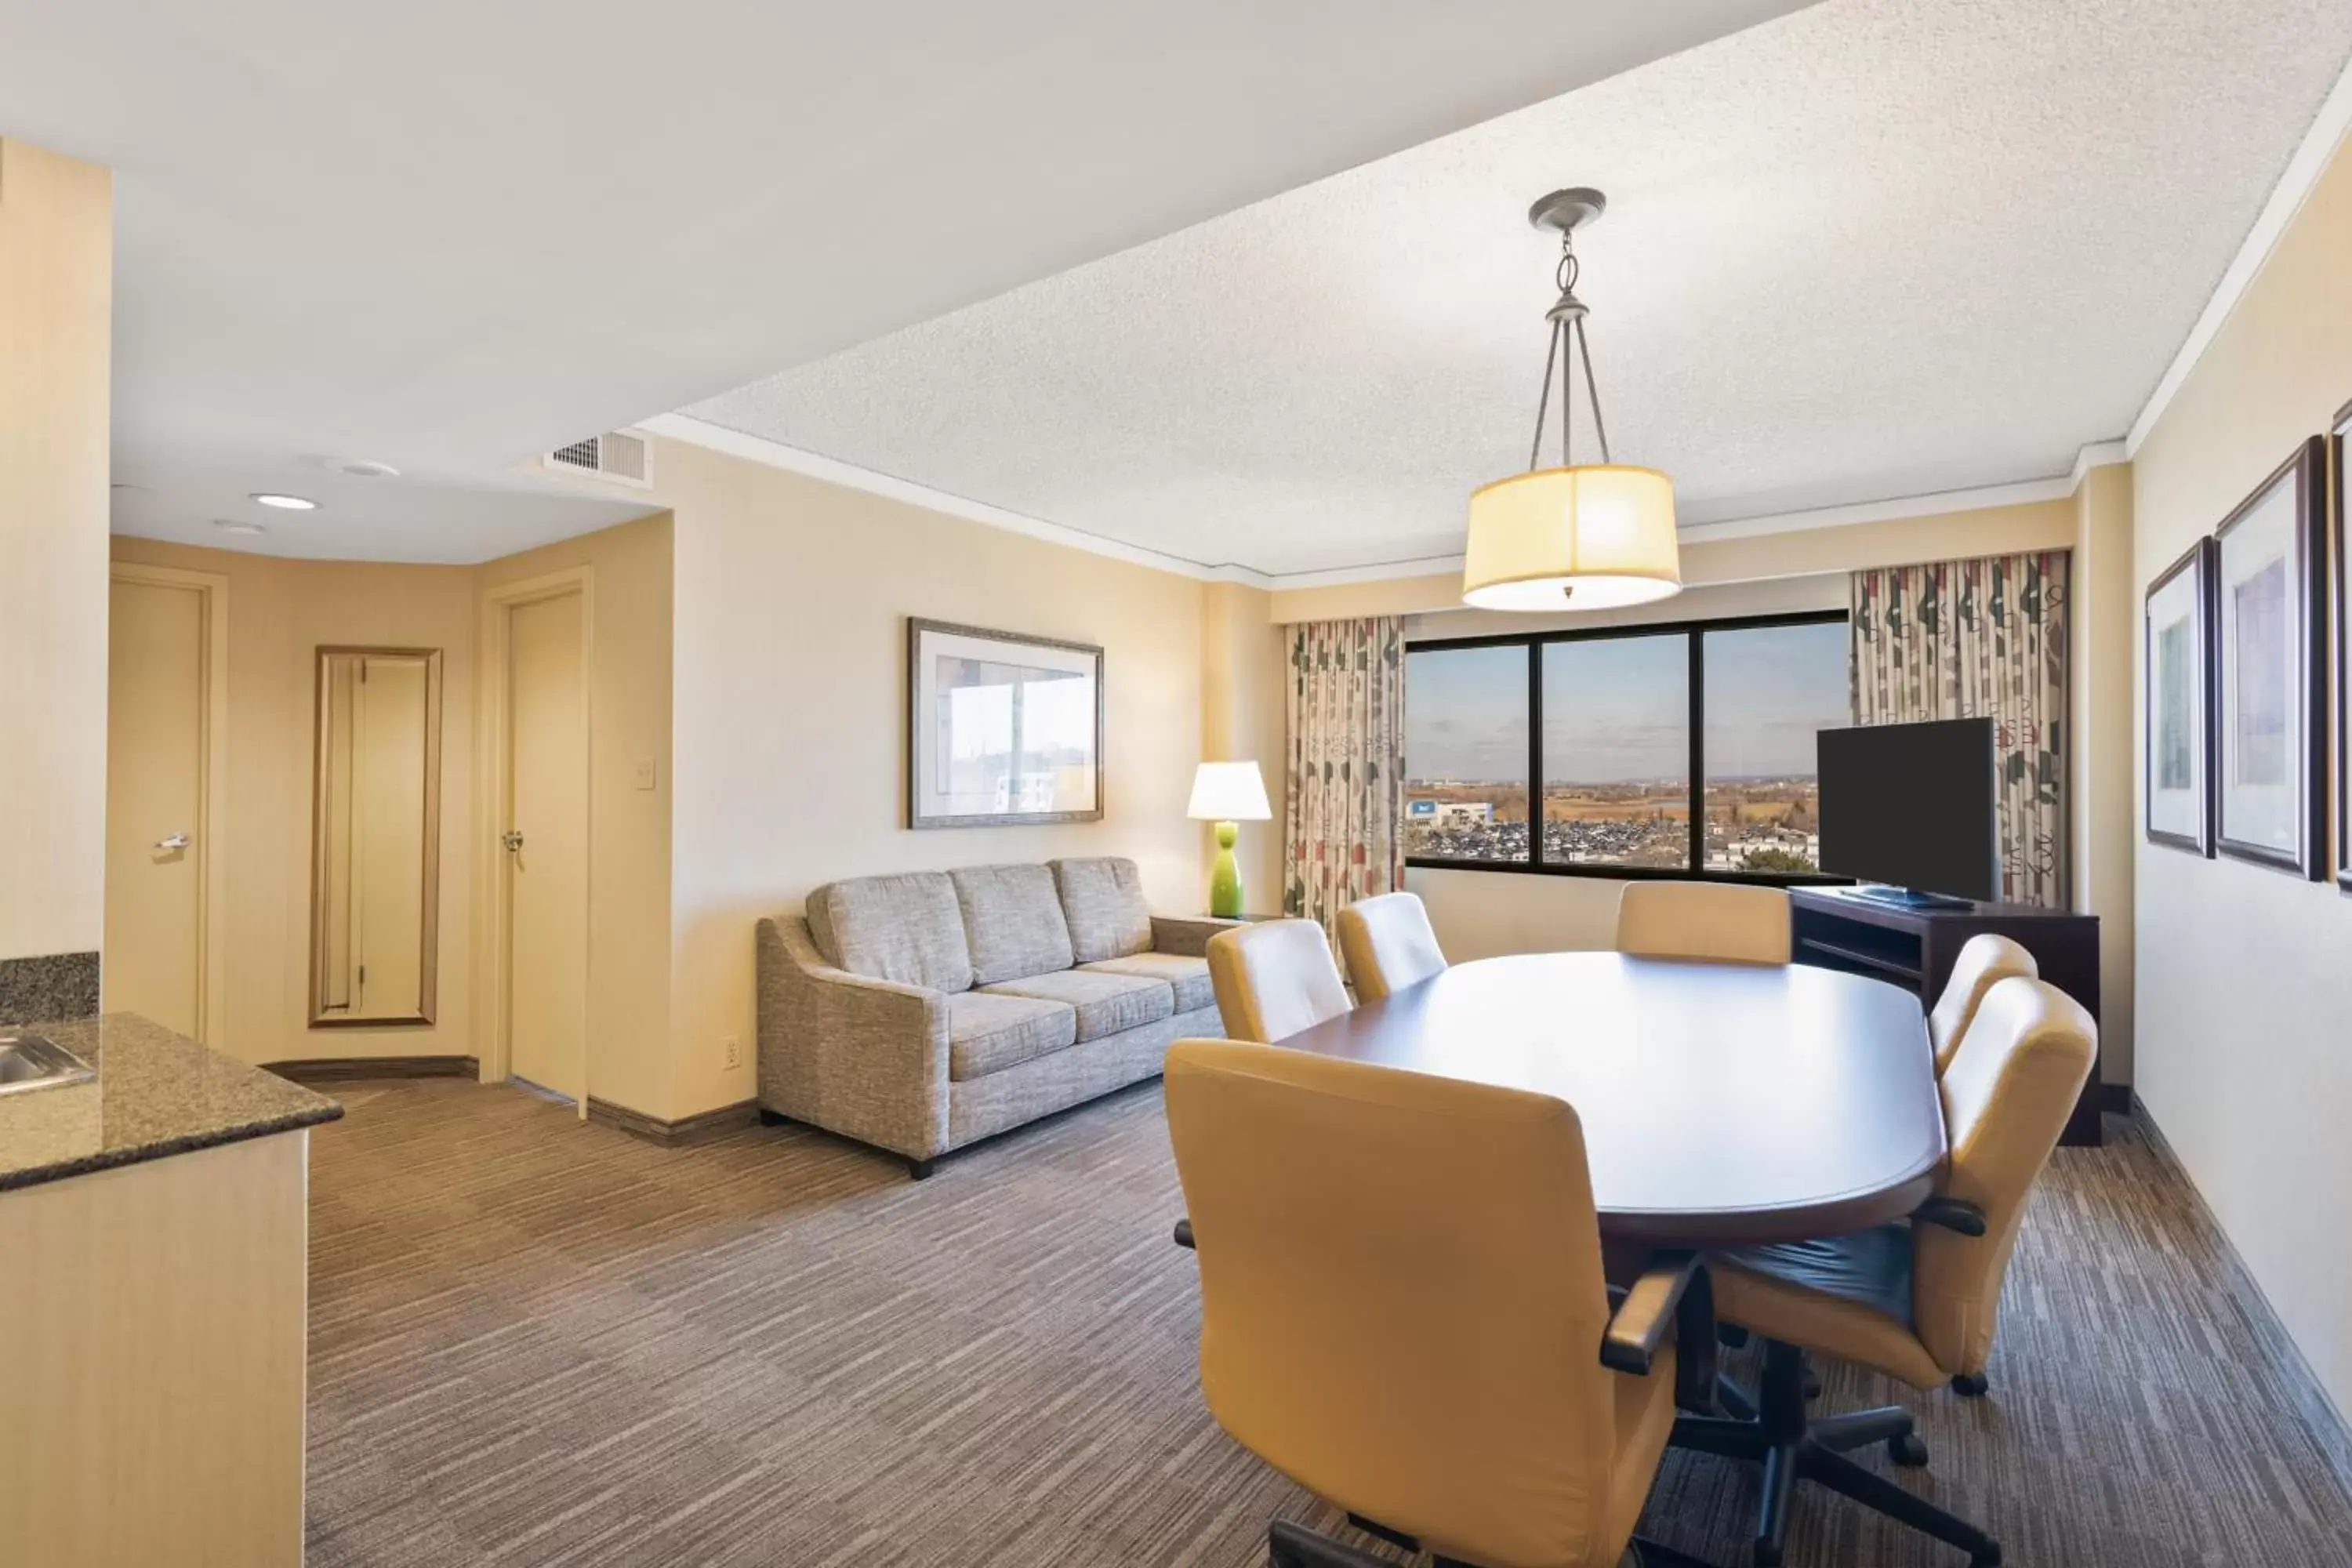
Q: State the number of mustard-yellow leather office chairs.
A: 6